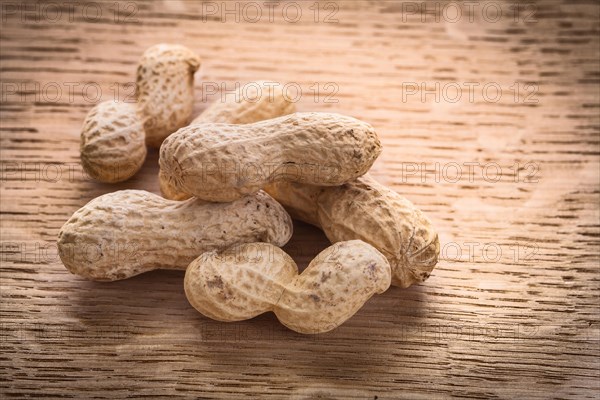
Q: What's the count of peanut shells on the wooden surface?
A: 6